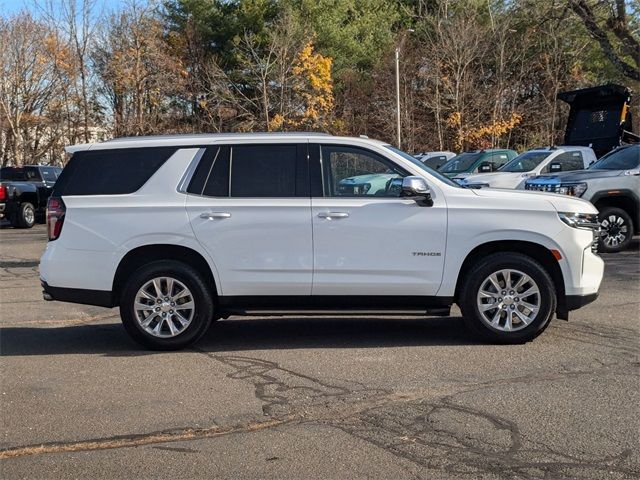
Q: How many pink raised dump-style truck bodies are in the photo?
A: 0